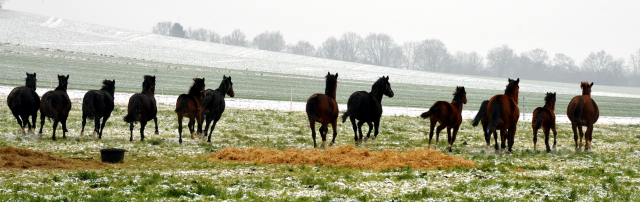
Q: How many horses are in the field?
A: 13